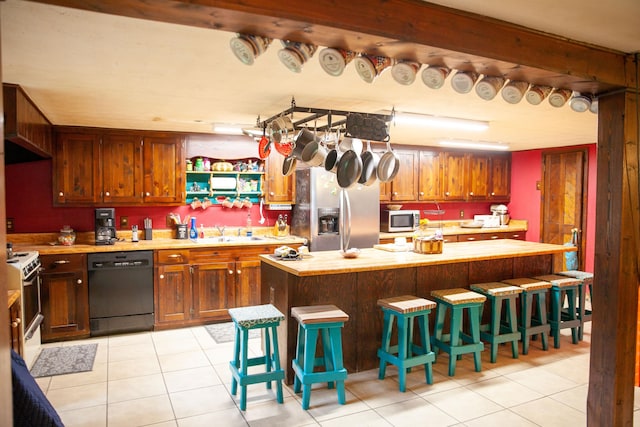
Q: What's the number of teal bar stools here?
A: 8